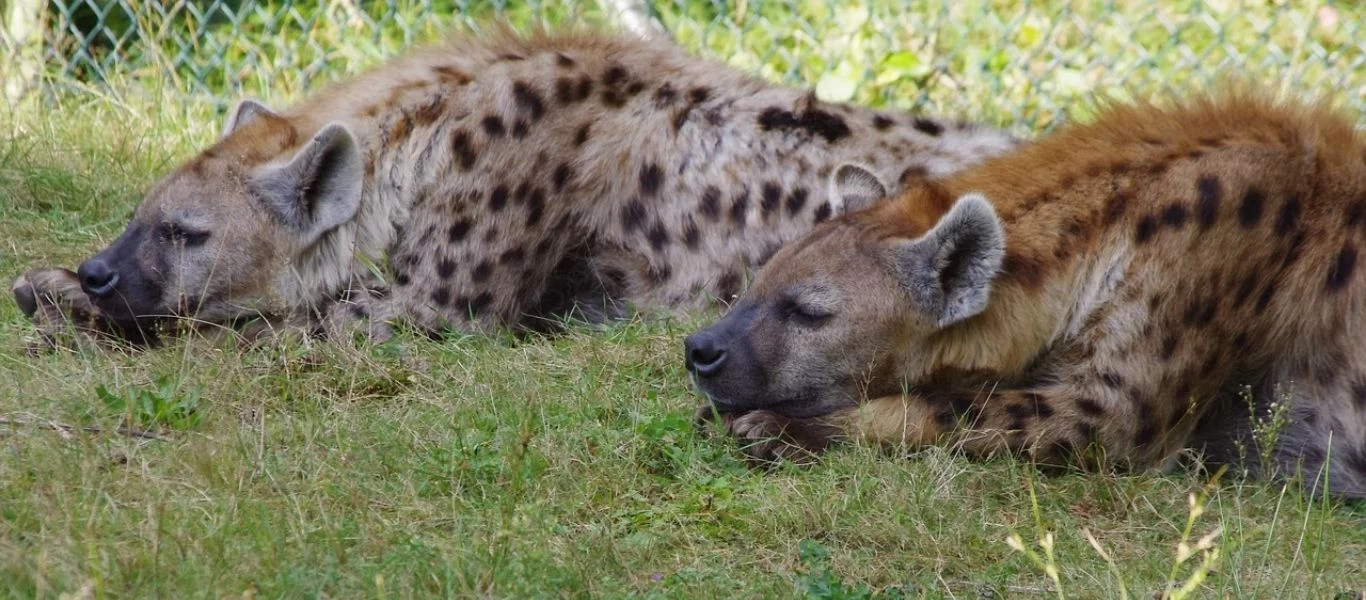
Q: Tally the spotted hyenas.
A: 2